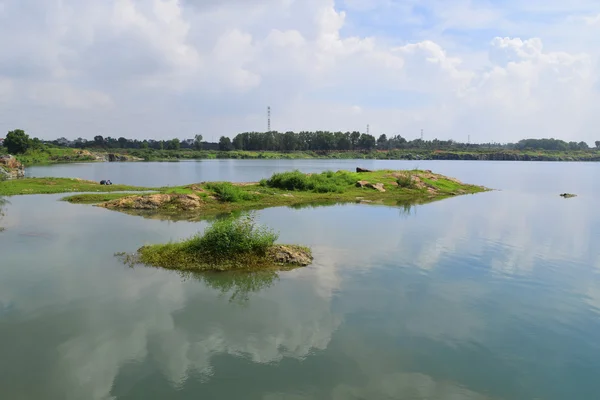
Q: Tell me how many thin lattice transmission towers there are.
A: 4